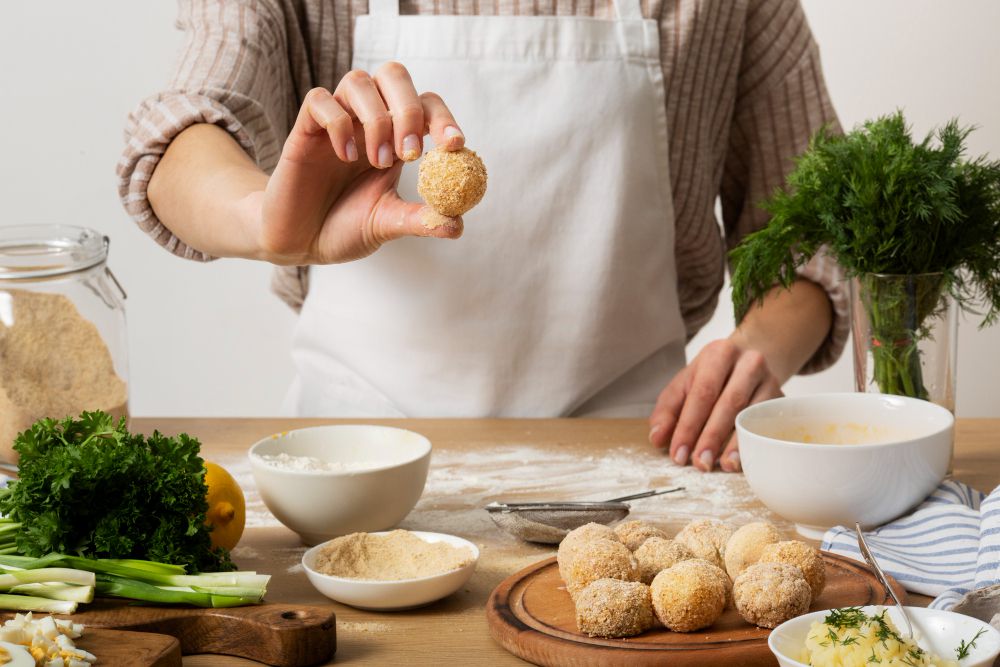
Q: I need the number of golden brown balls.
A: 11